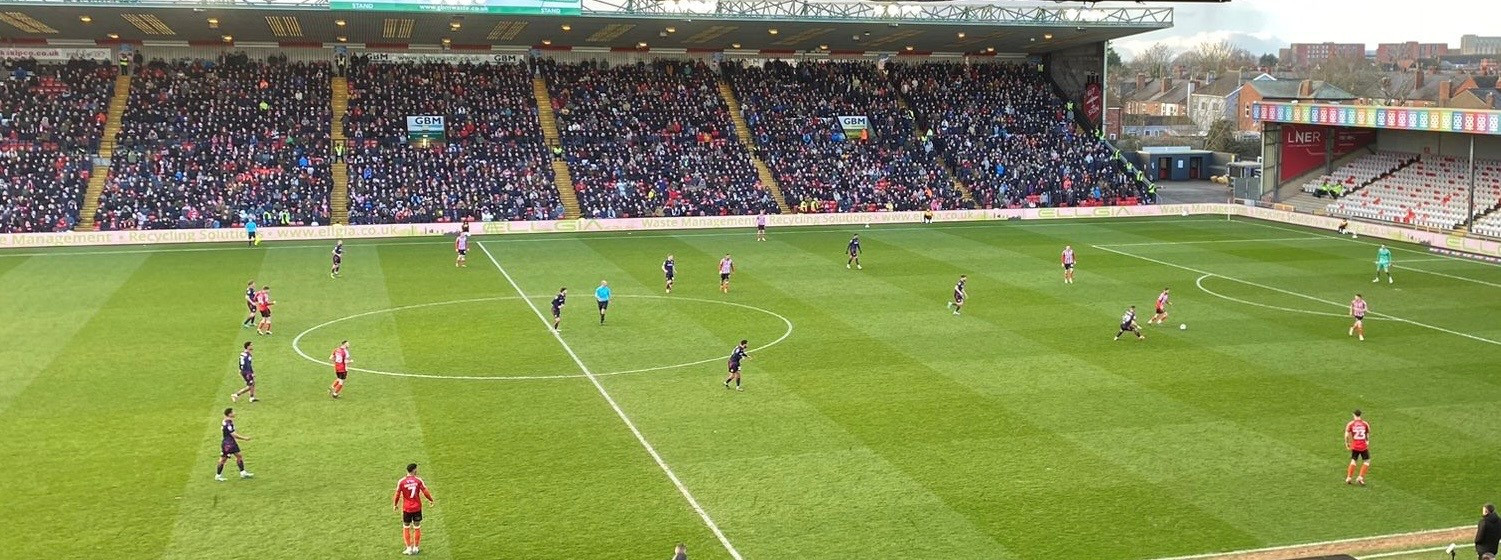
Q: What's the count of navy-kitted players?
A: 10